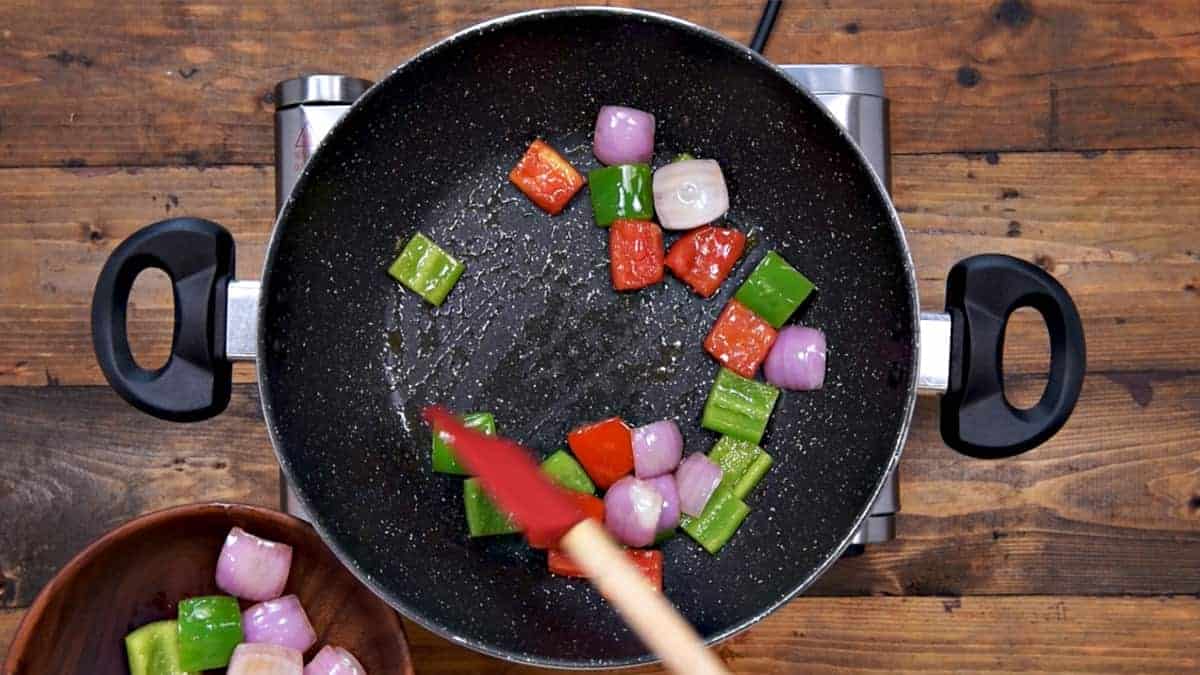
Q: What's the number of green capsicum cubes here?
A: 11